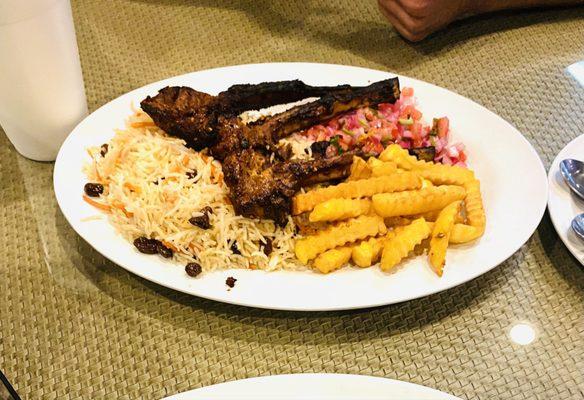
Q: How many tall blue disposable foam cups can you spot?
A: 0